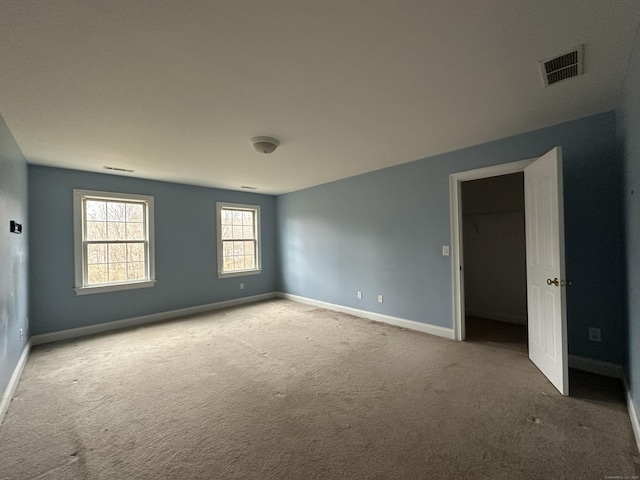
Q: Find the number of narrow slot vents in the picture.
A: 2